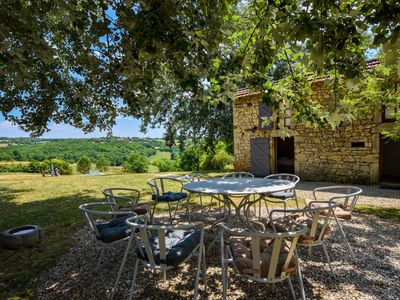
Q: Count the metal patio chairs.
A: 10